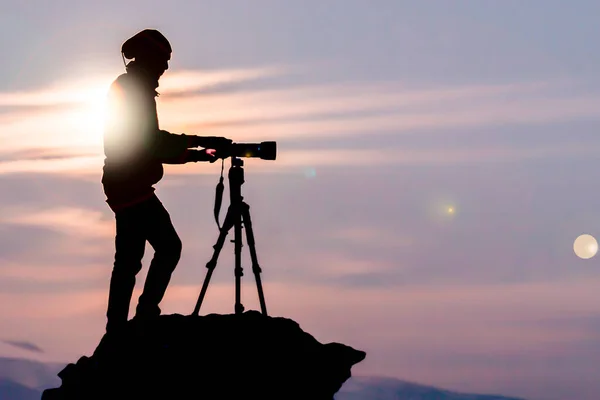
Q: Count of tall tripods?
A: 1